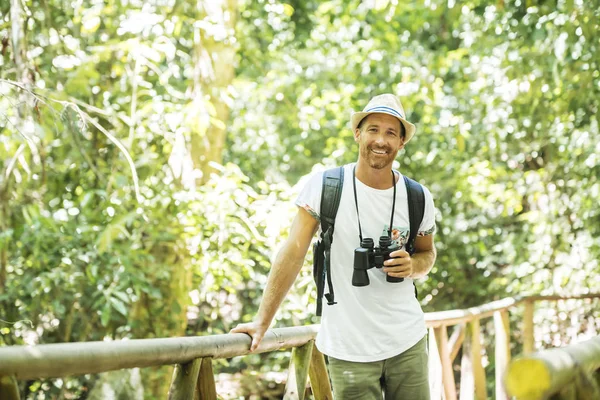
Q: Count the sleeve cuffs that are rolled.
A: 2